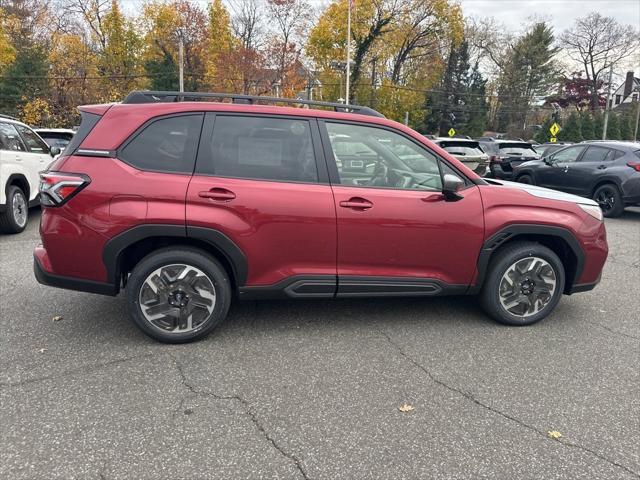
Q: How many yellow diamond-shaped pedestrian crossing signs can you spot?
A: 2